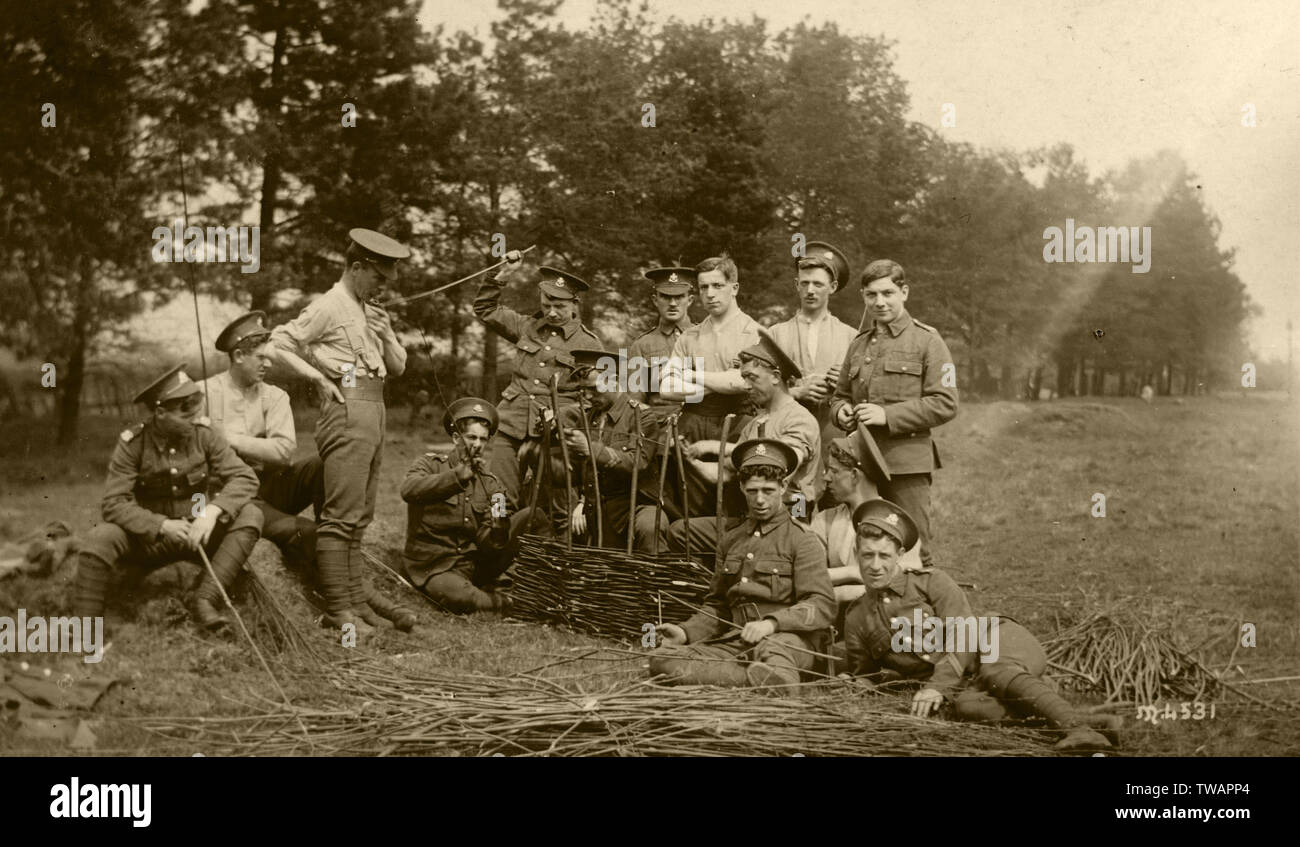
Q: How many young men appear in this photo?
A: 14